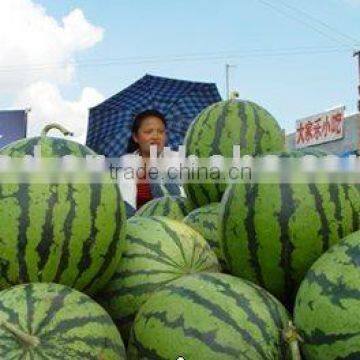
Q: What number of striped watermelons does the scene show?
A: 9